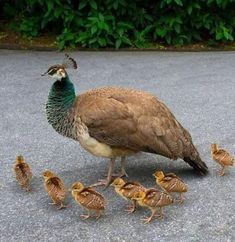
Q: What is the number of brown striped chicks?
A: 7